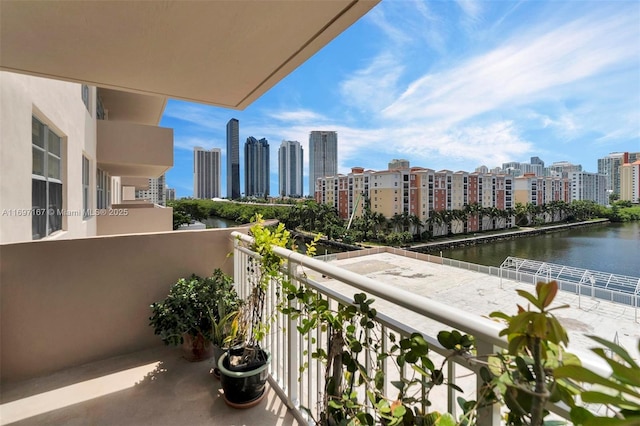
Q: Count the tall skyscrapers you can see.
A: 5